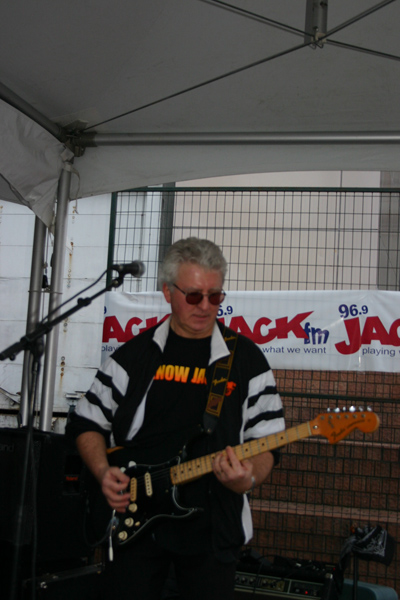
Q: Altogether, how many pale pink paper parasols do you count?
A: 0